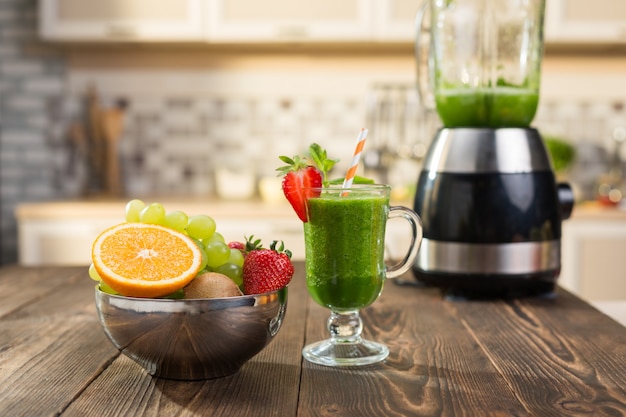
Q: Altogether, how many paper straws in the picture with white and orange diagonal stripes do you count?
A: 1